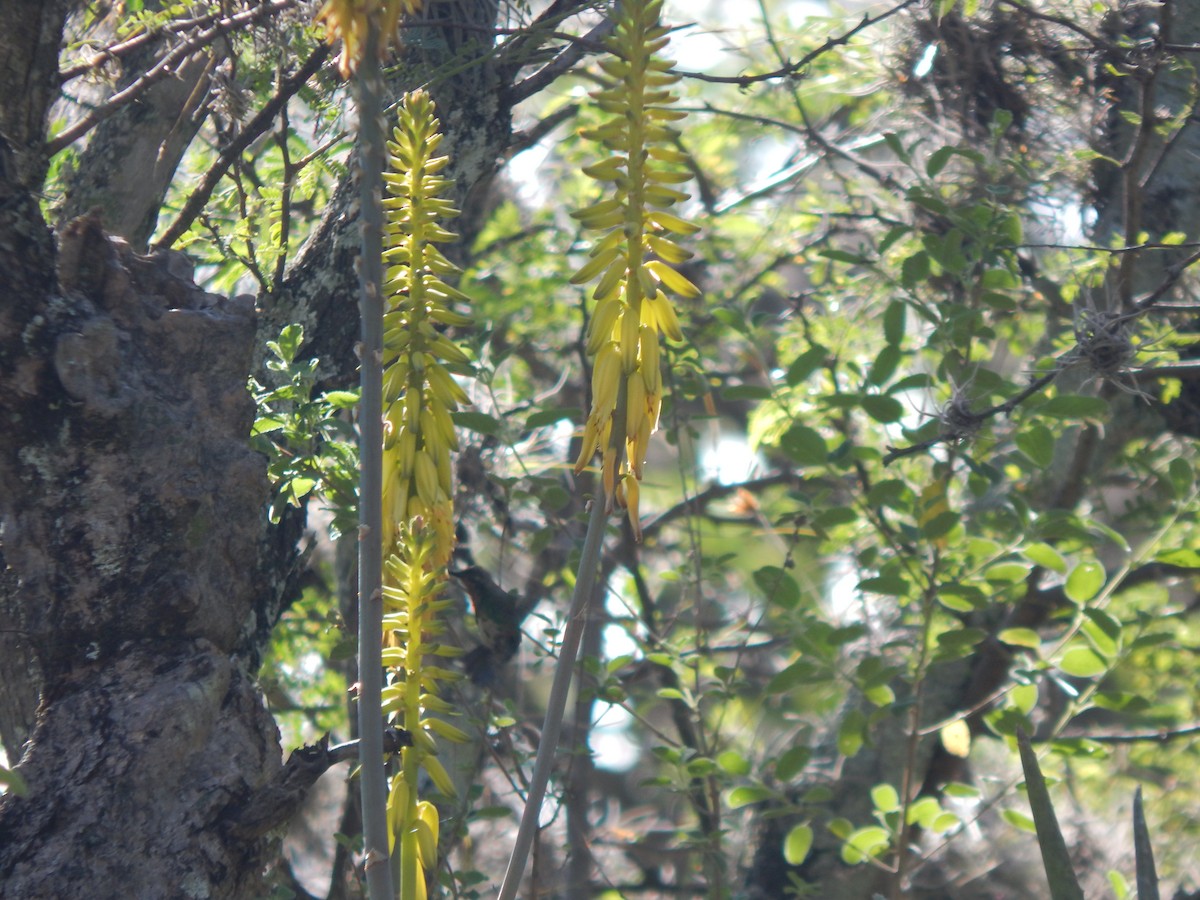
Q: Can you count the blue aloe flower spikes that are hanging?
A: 0